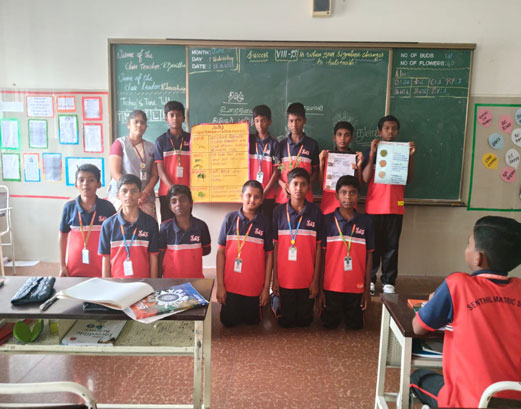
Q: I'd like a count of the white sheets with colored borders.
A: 11